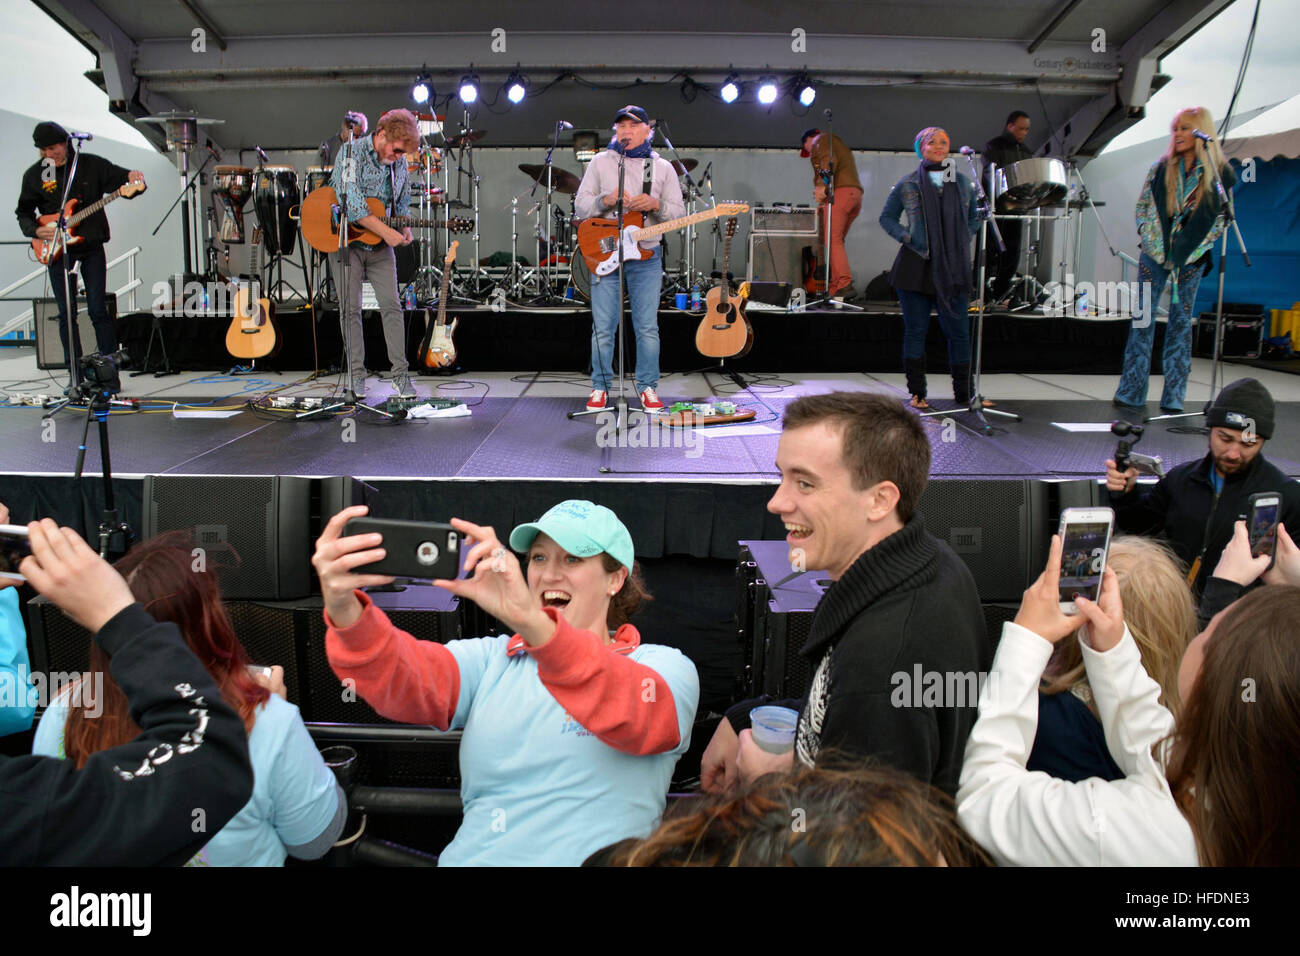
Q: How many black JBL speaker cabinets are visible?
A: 2